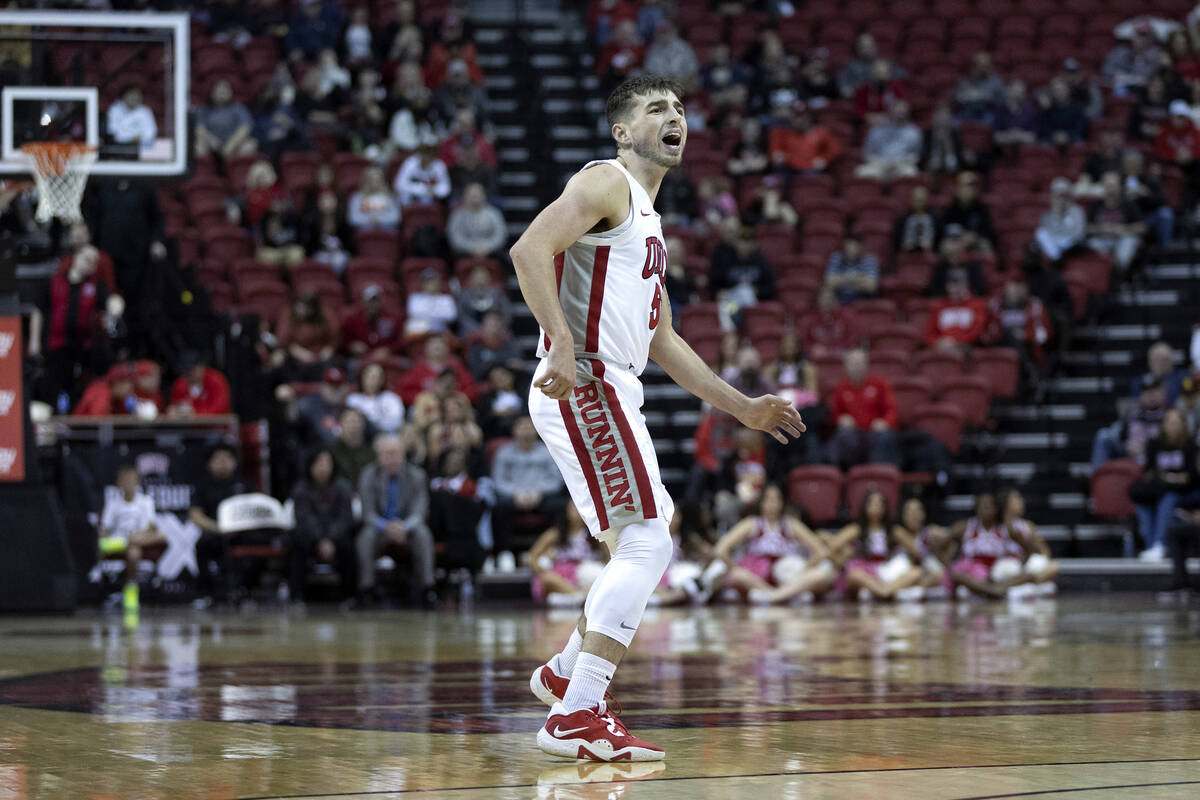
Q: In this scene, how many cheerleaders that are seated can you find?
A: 7